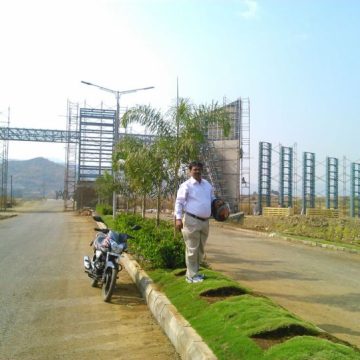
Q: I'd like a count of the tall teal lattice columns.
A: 5